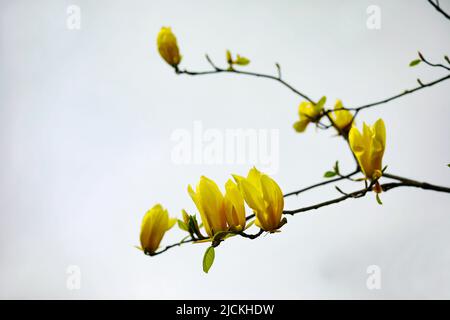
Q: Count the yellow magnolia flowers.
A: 8